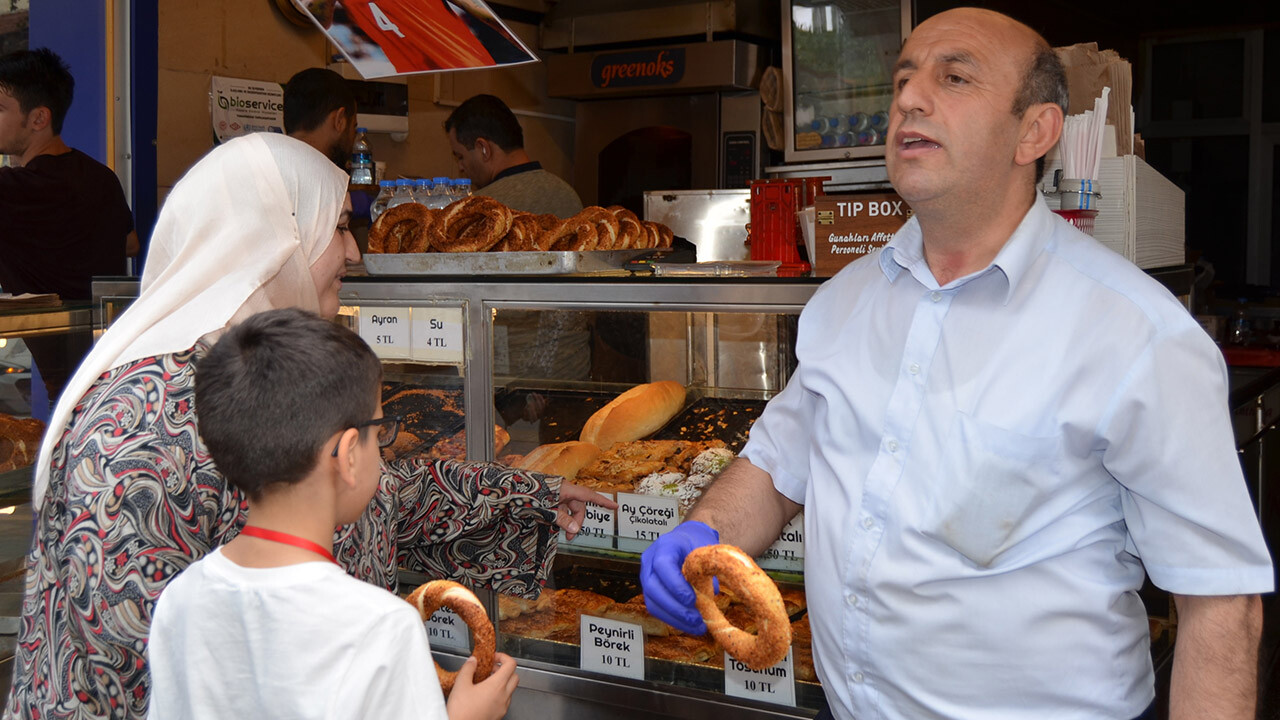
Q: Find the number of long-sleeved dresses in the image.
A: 1